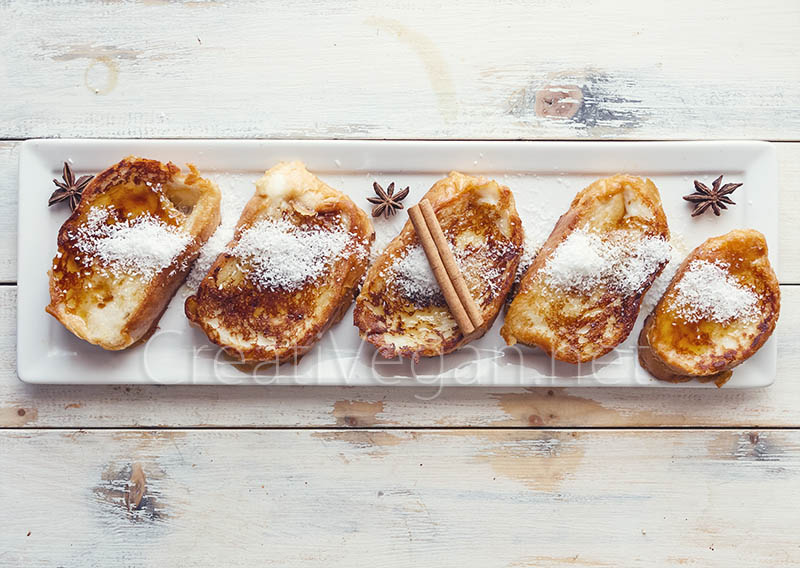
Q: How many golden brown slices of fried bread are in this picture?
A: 5